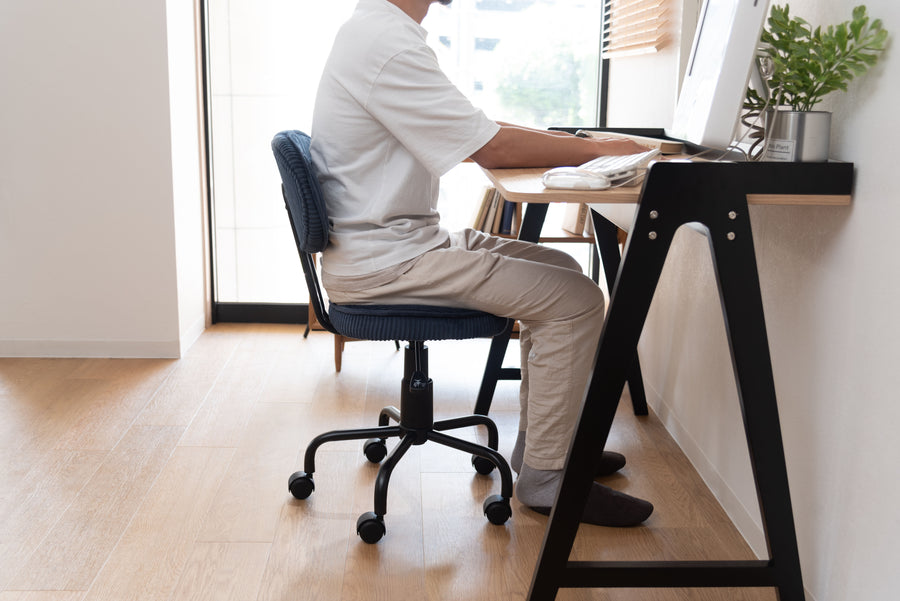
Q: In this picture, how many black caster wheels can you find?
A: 5